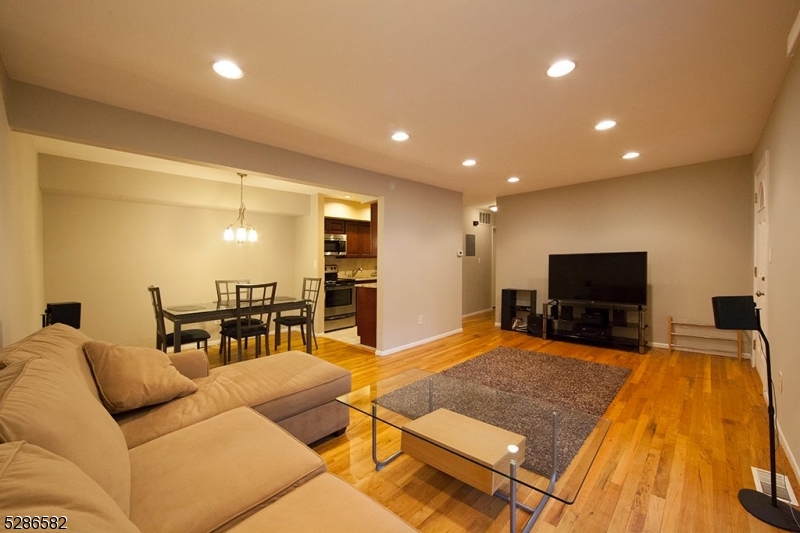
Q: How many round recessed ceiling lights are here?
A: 7